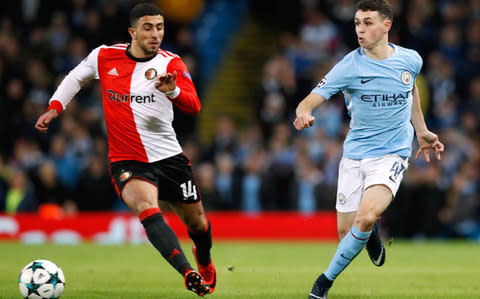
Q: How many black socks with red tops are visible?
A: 2